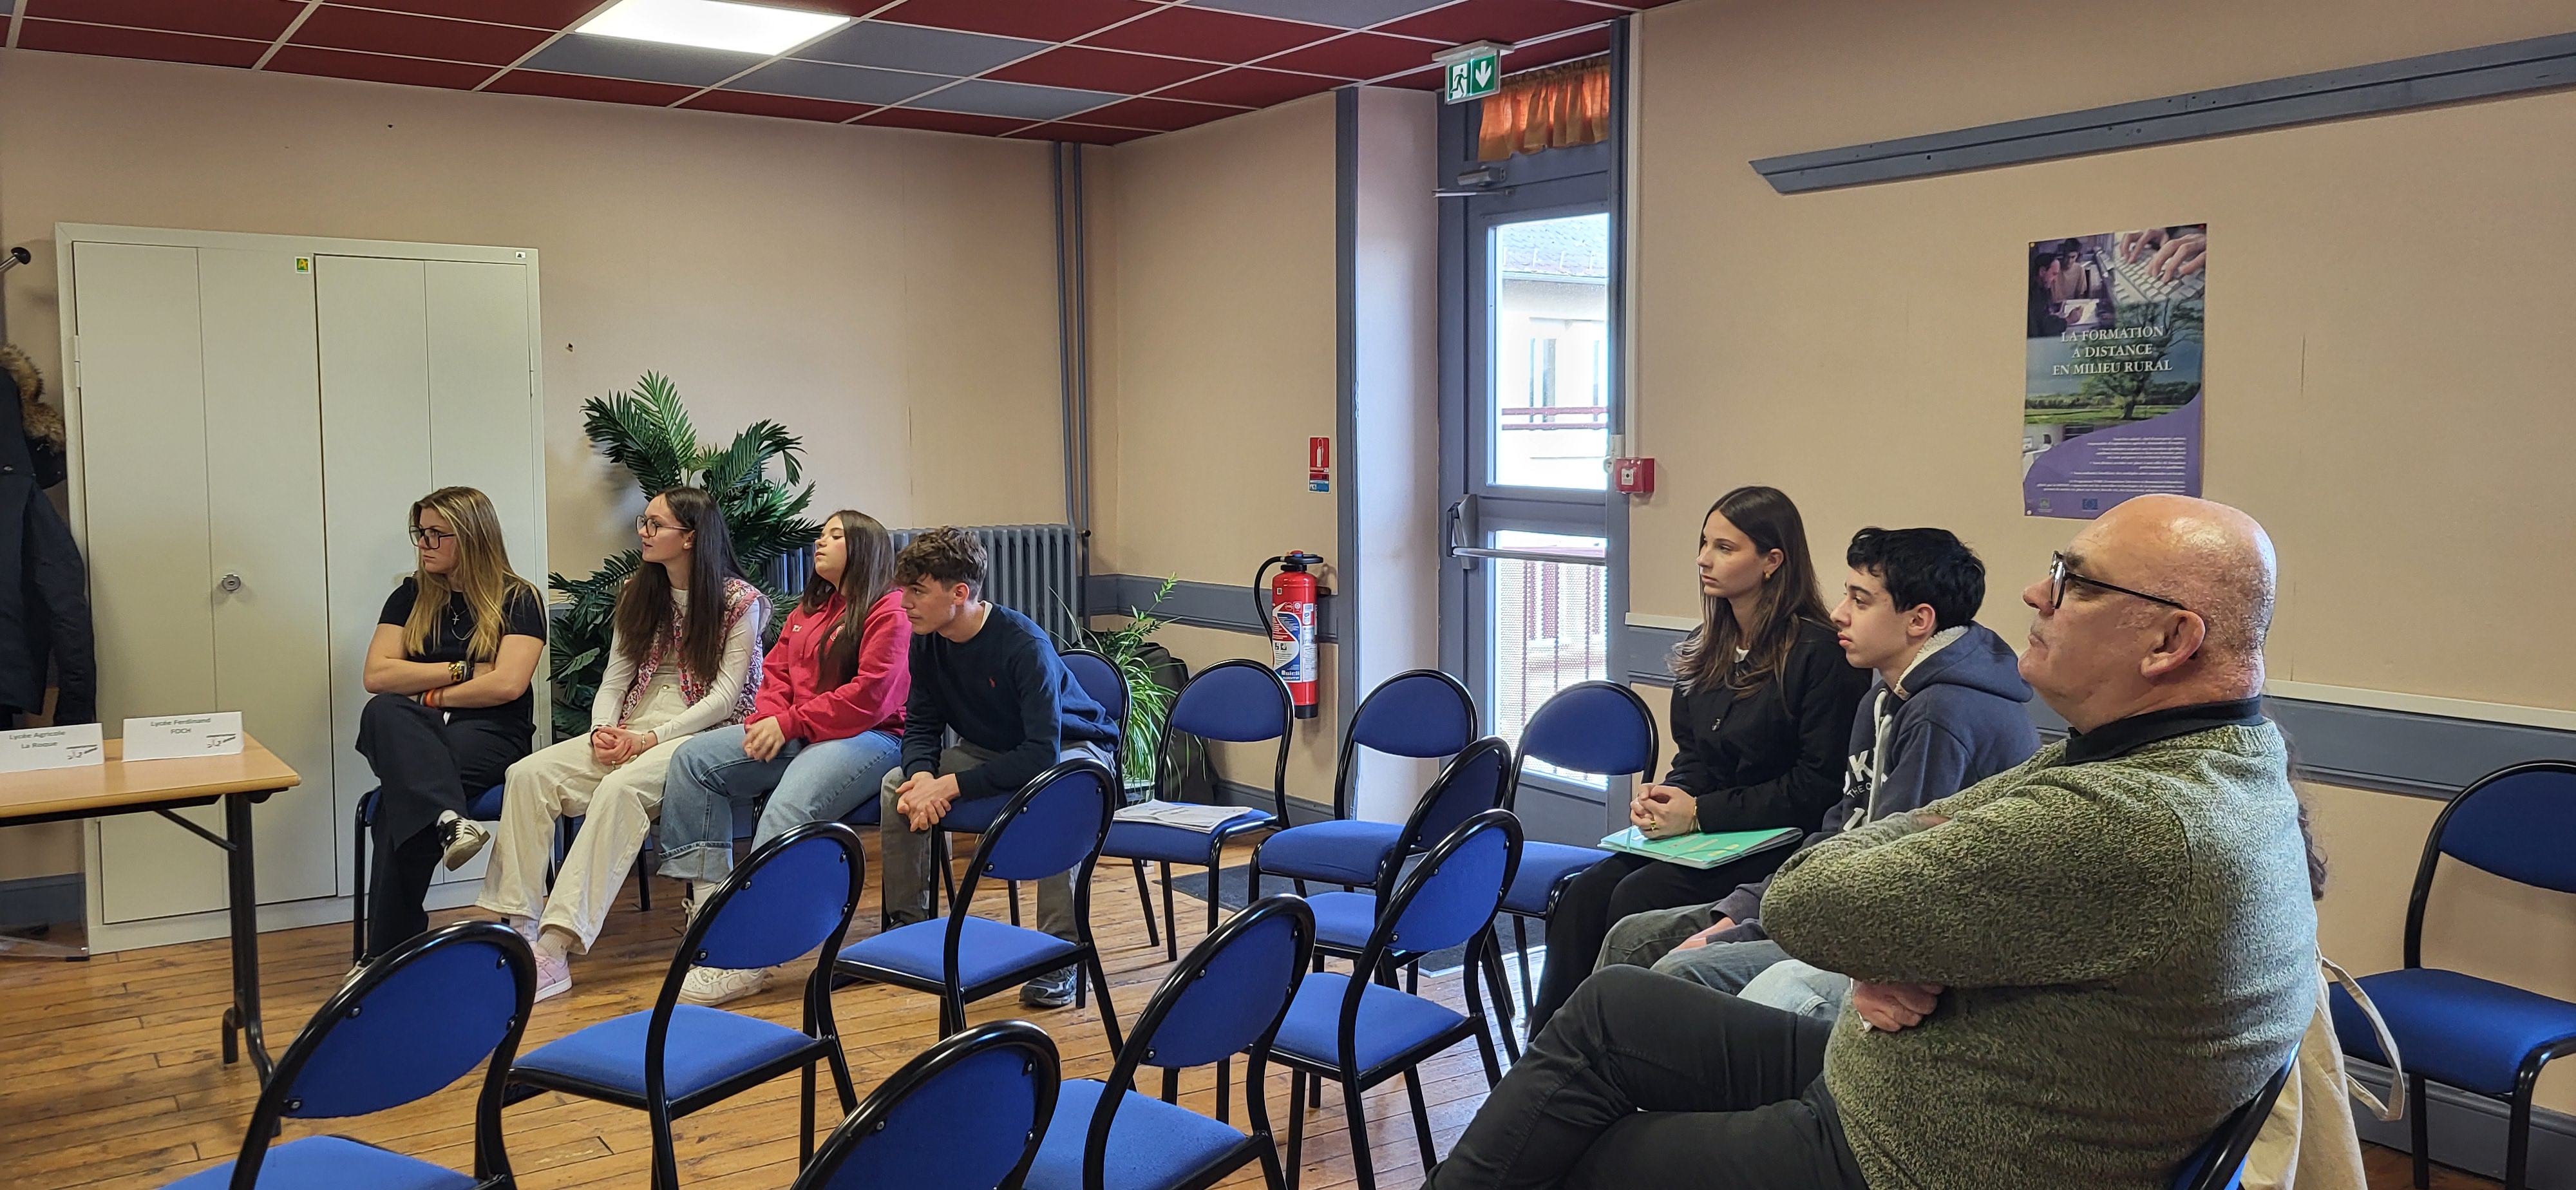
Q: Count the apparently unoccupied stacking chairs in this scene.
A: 11